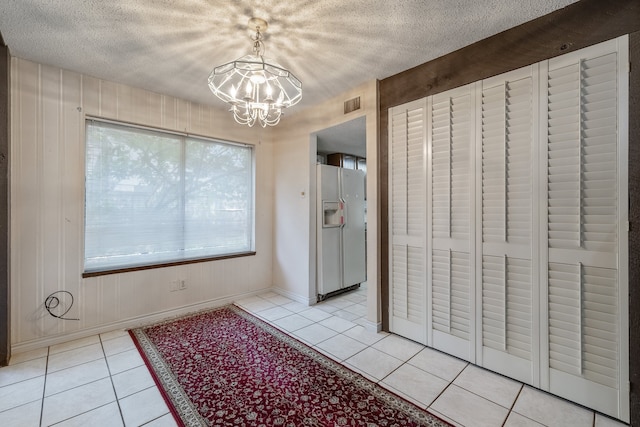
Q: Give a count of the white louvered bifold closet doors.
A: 4